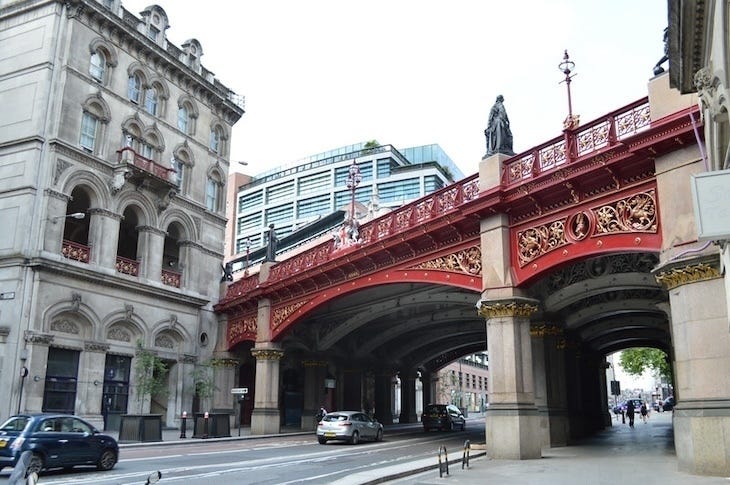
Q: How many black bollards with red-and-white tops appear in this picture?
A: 2